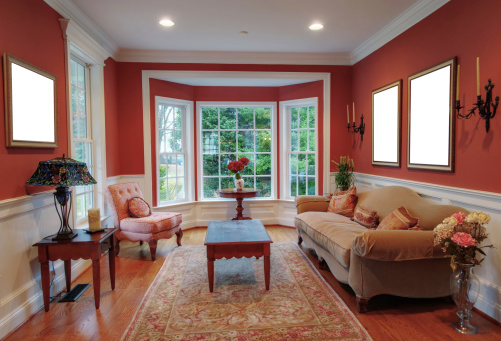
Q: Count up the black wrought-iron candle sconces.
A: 2